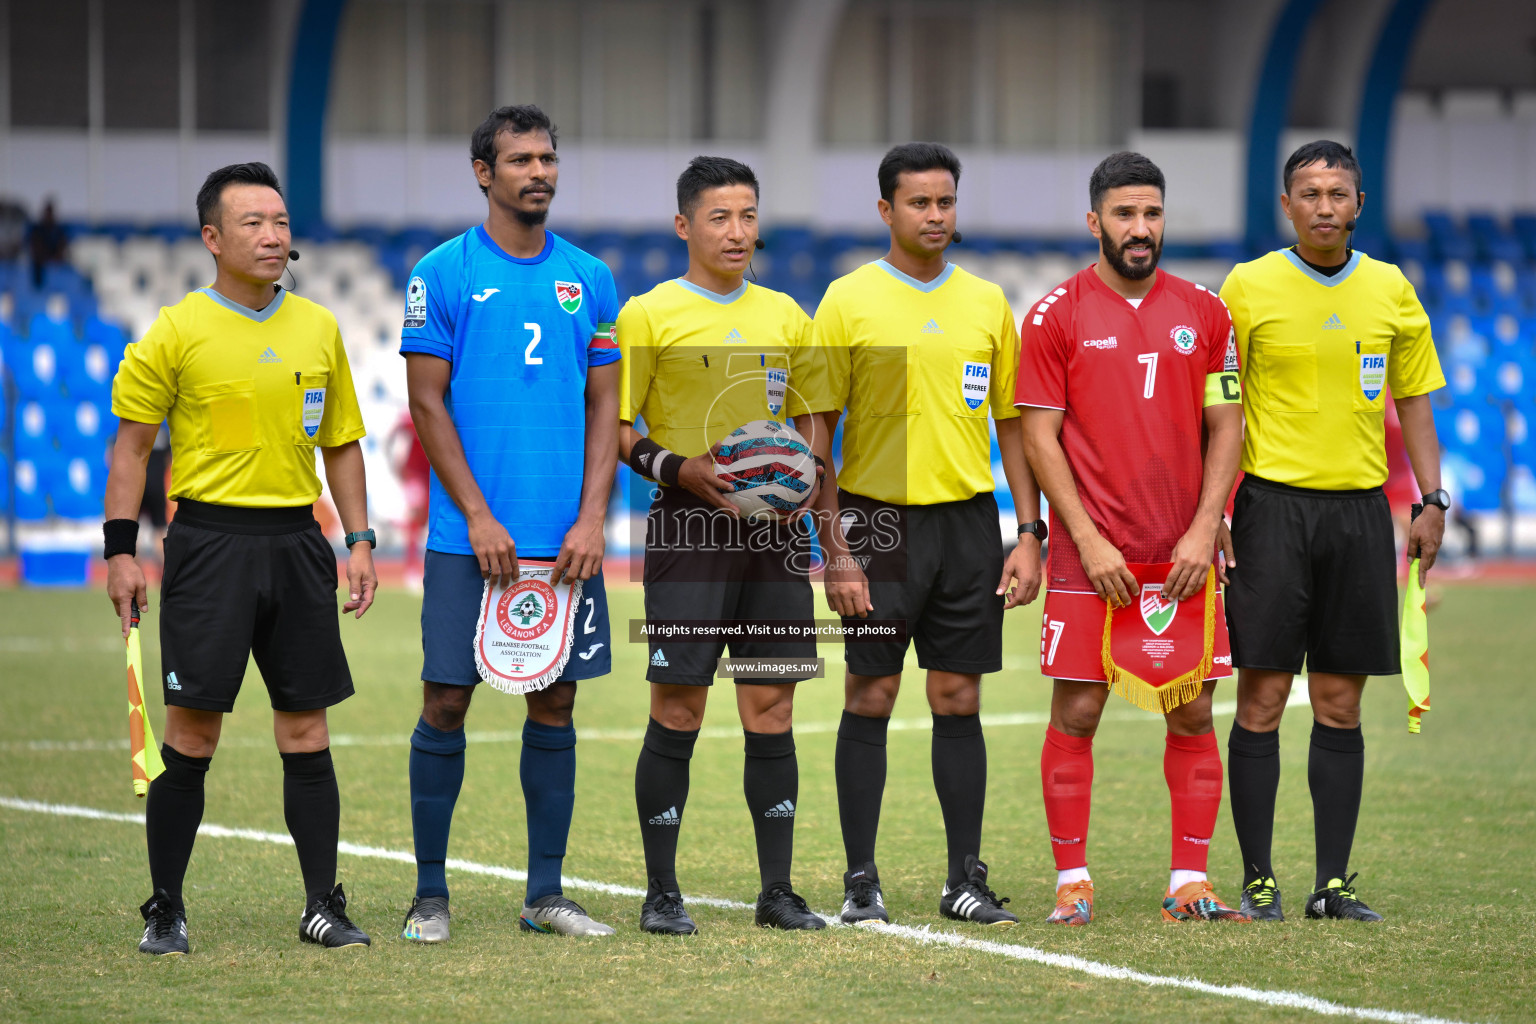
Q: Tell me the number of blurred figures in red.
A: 2